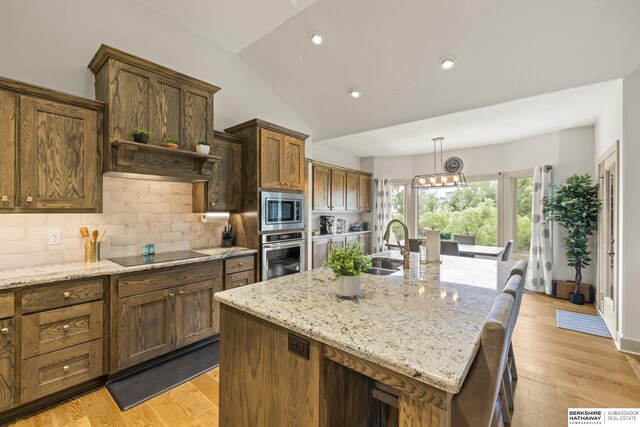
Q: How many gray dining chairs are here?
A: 4